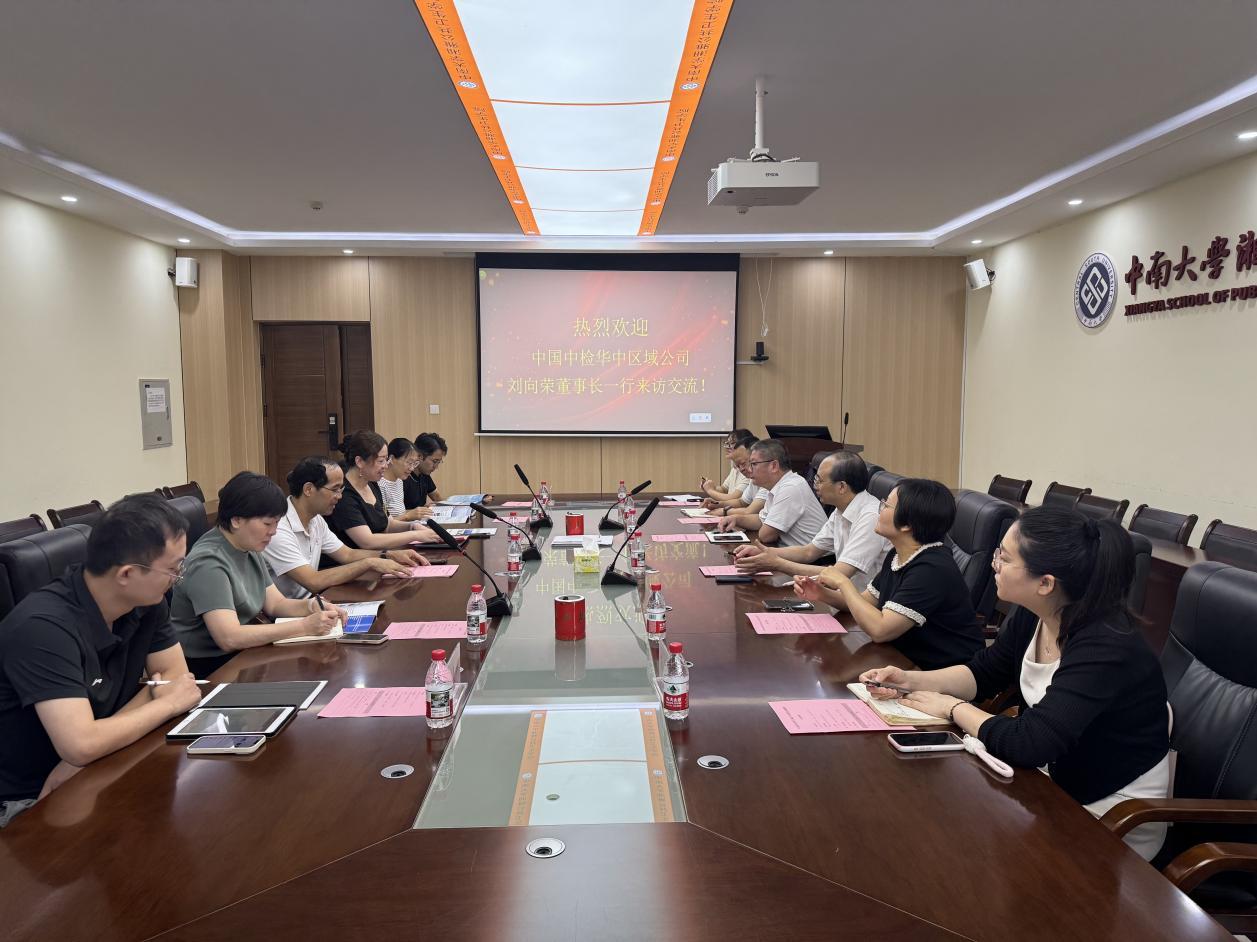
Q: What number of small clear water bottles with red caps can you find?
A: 12